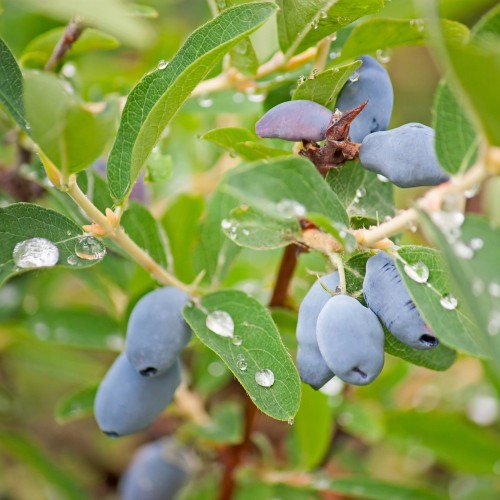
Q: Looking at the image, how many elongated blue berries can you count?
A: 9